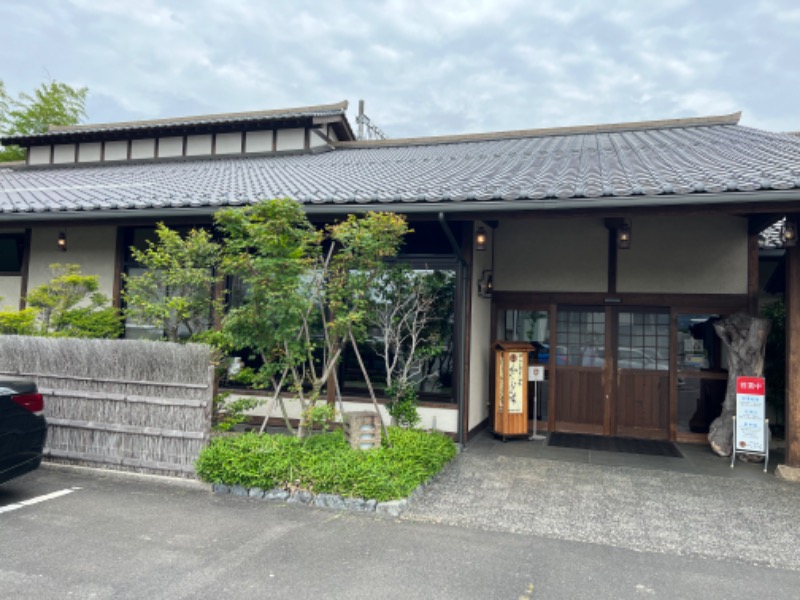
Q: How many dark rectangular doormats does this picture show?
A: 1